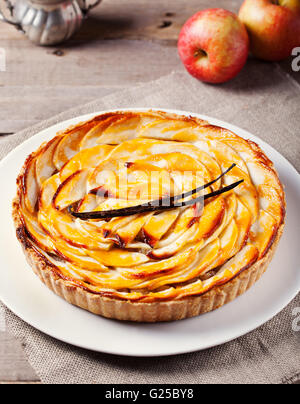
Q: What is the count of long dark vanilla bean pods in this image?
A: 2